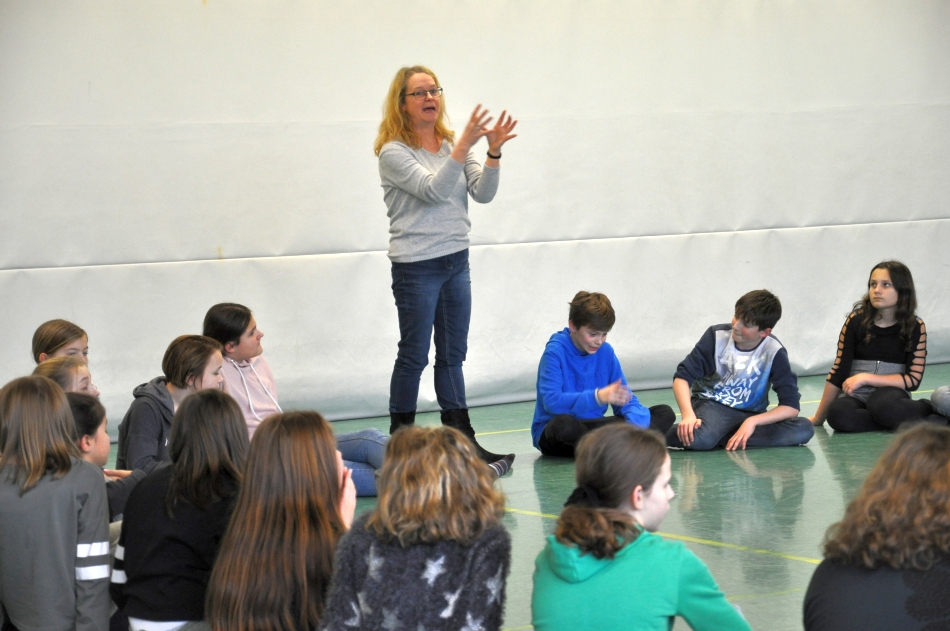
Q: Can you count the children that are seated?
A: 14